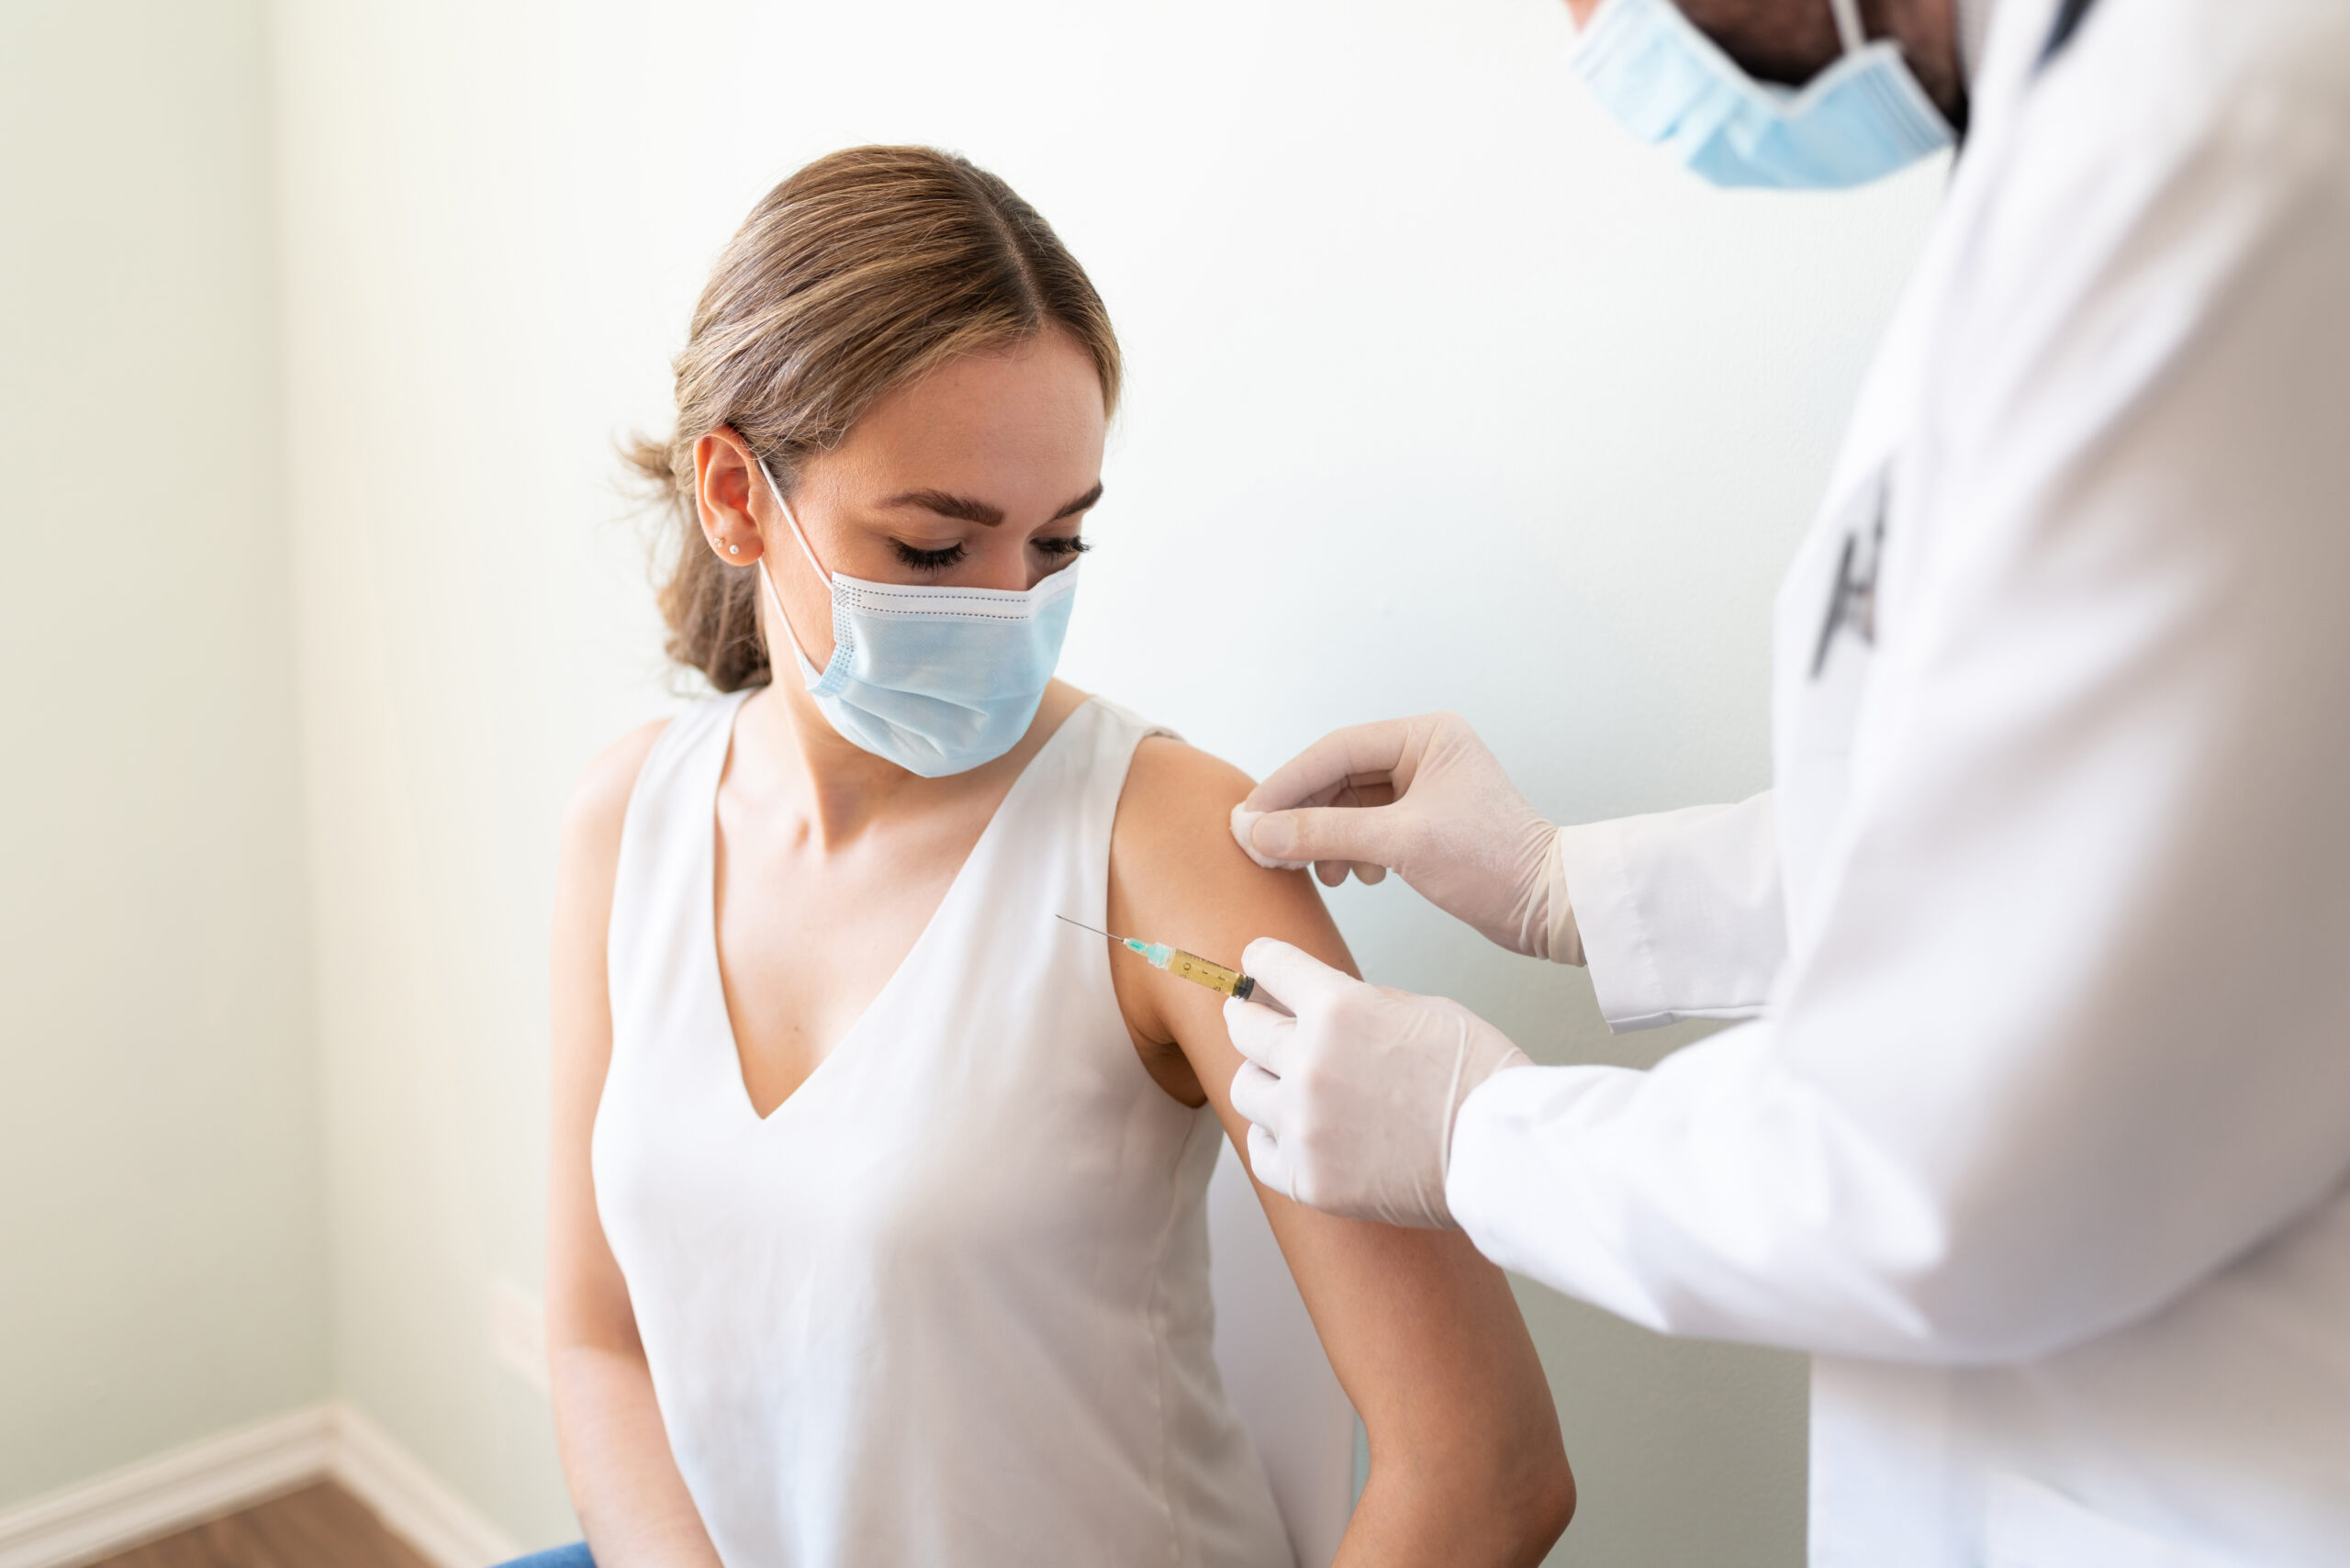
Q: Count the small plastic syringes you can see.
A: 1